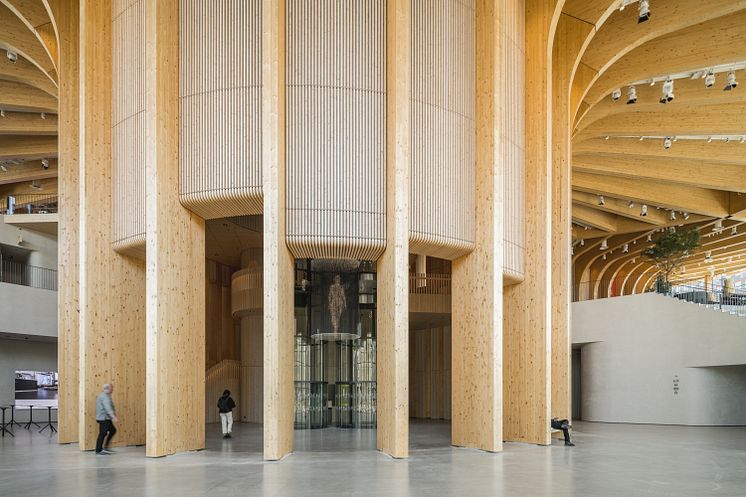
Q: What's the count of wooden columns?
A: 8